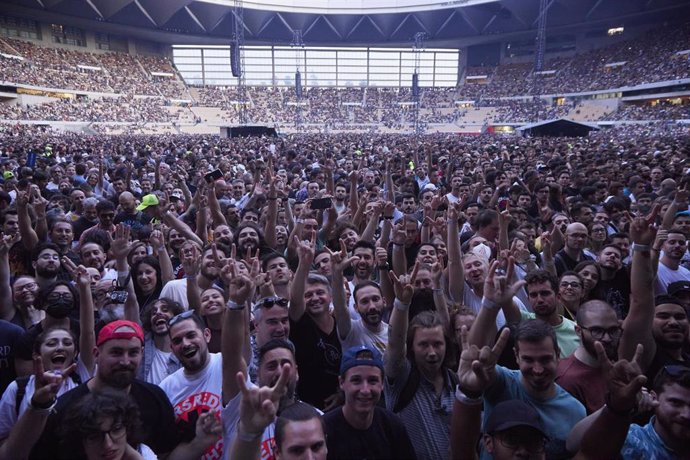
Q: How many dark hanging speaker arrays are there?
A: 3